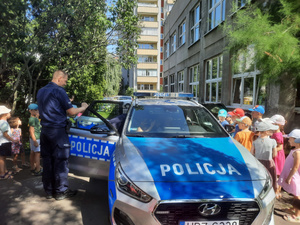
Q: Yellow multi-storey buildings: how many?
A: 1